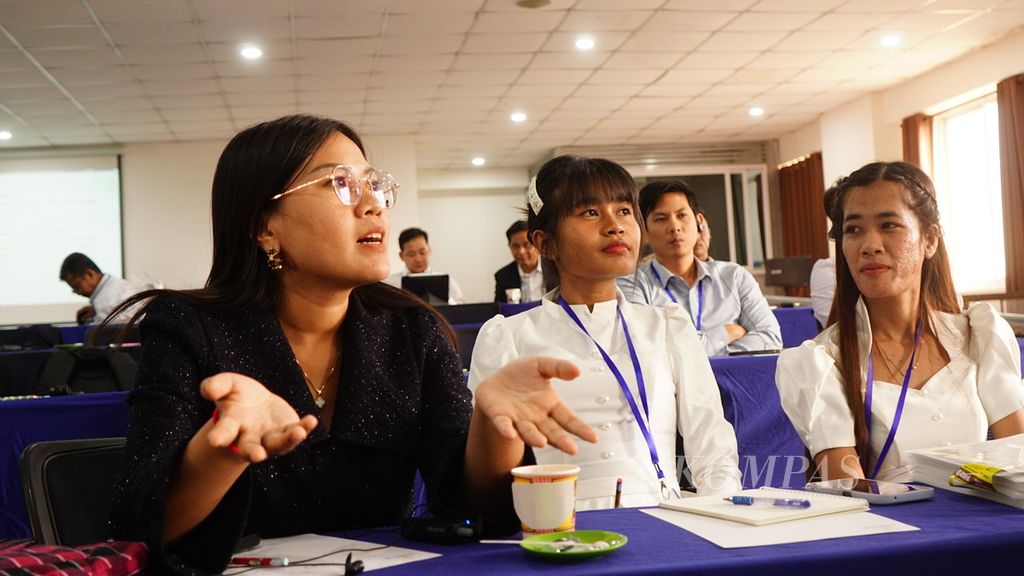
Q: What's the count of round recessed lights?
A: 7